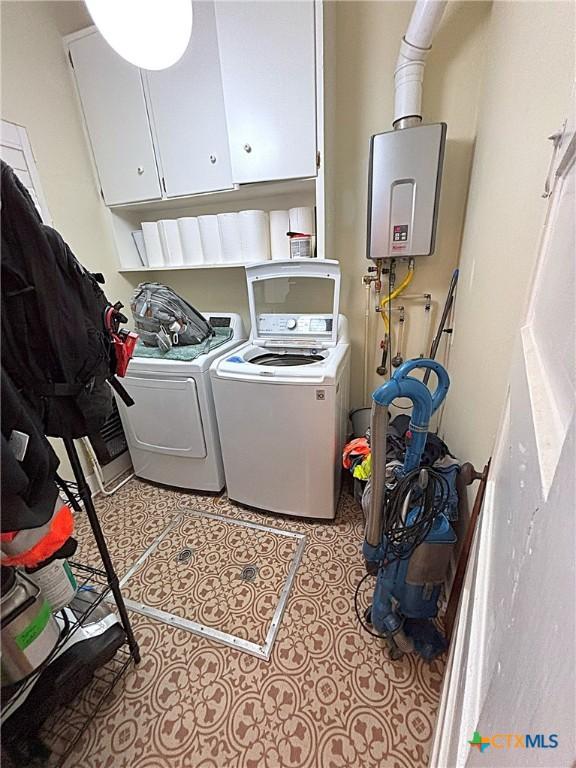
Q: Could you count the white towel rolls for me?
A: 8